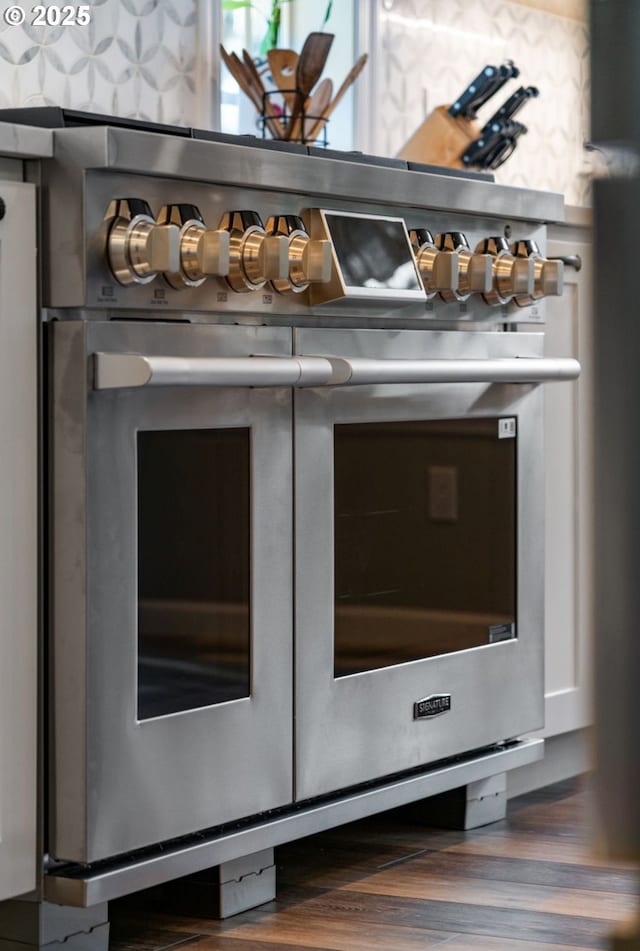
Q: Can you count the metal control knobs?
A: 8